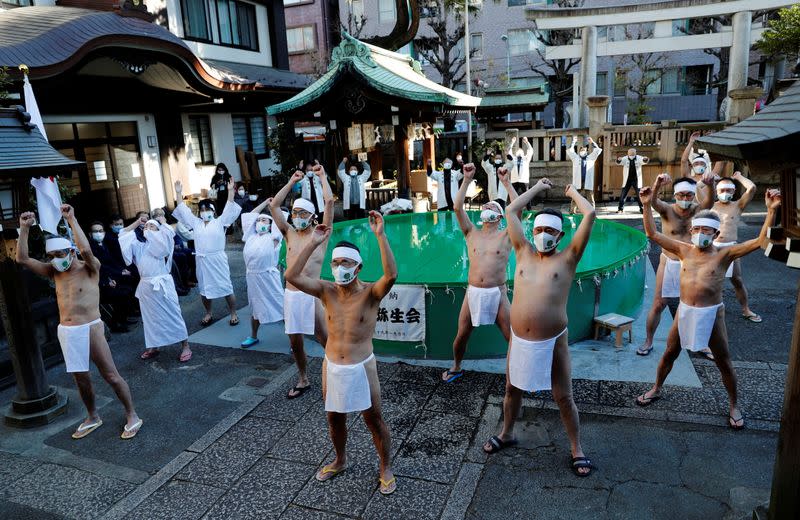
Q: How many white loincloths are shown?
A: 8